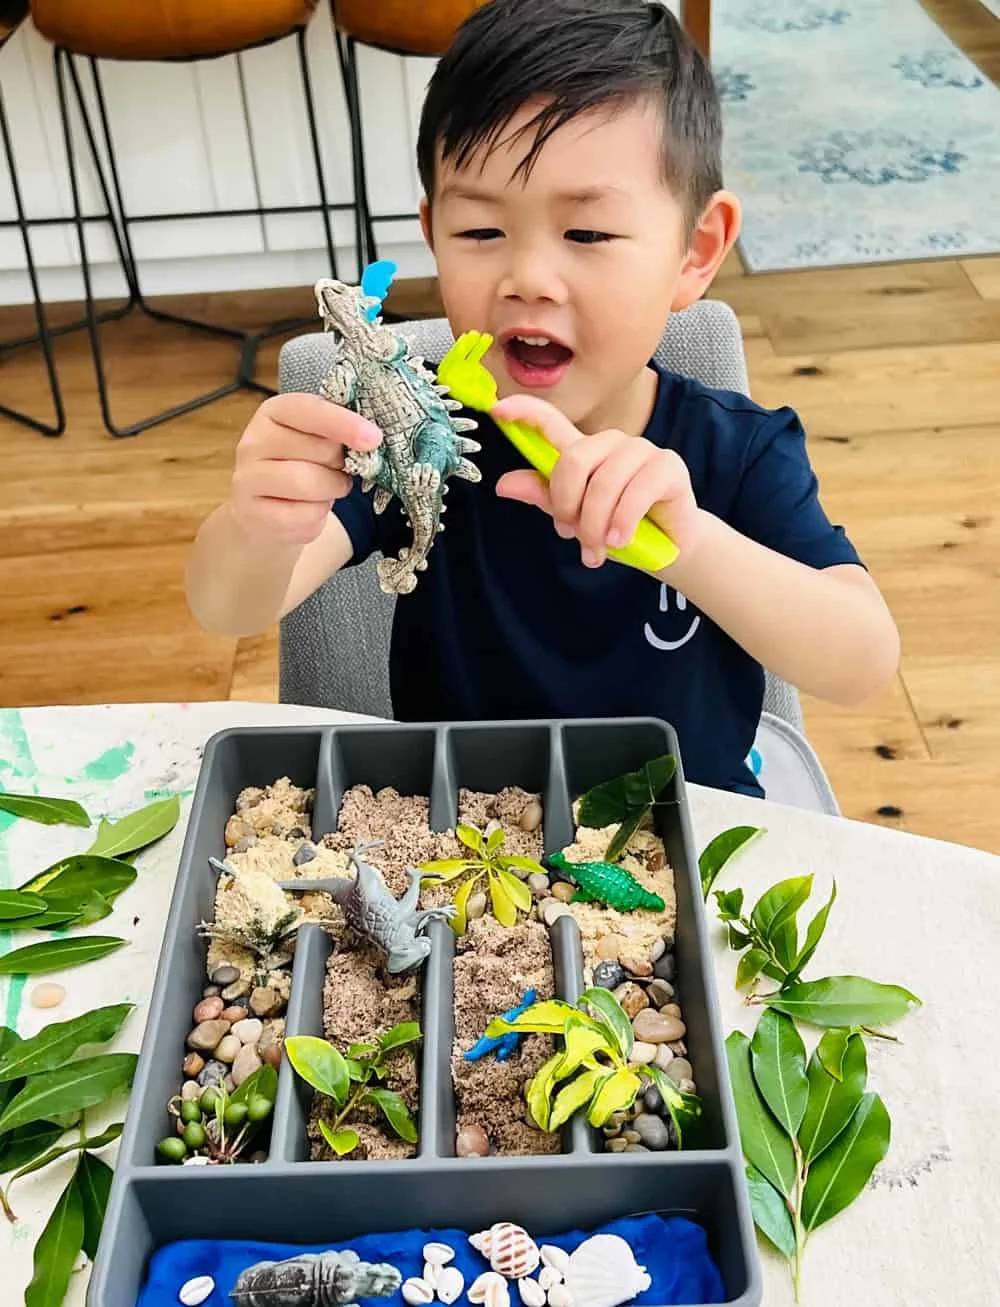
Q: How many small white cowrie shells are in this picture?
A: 11